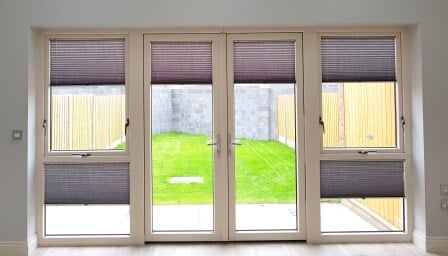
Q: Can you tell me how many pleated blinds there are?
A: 6